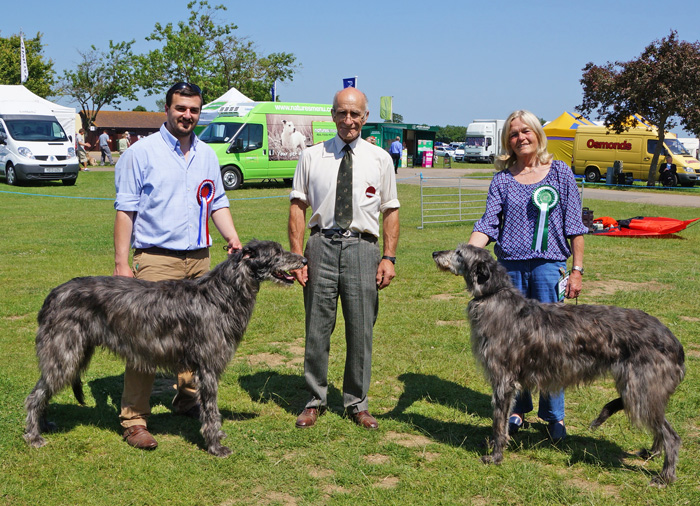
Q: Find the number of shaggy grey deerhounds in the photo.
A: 2